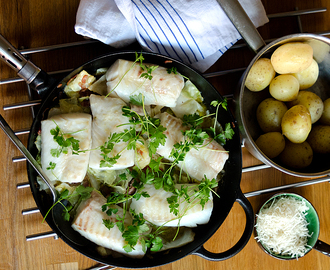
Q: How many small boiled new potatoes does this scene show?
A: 11